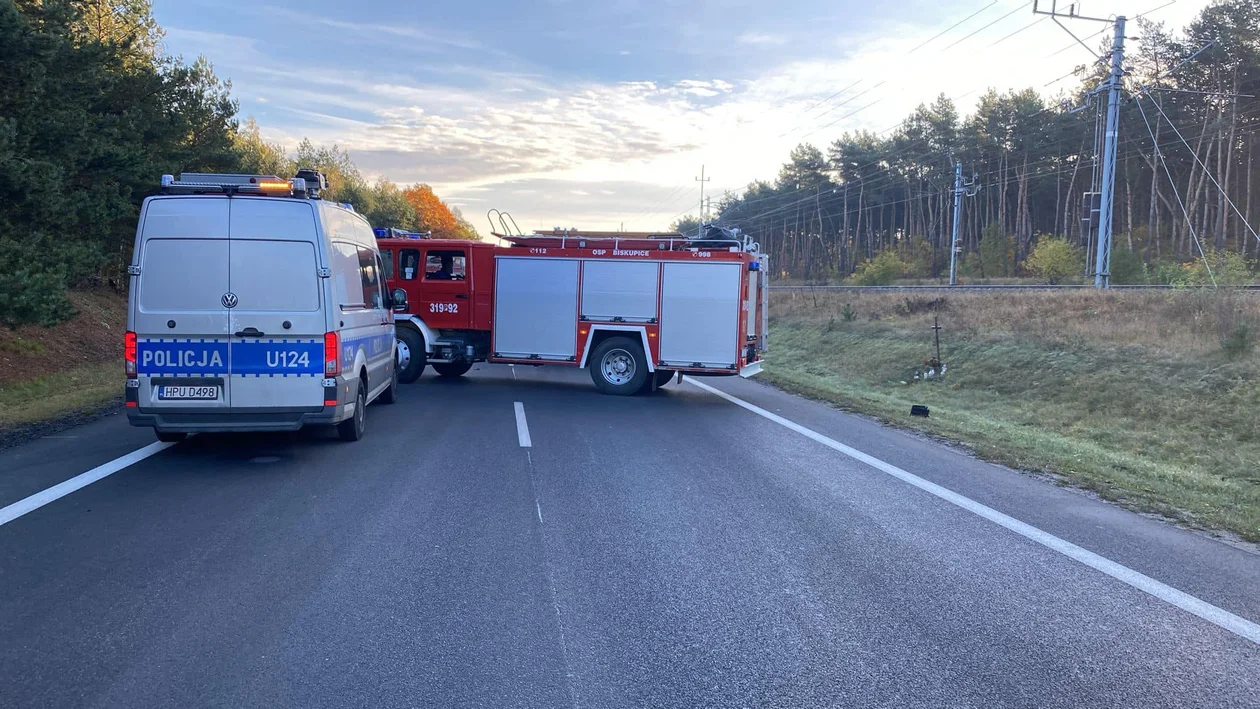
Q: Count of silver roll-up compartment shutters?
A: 3